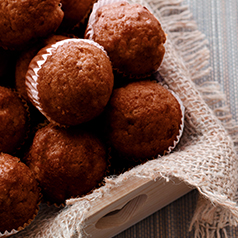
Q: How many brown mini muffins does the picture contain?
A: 9